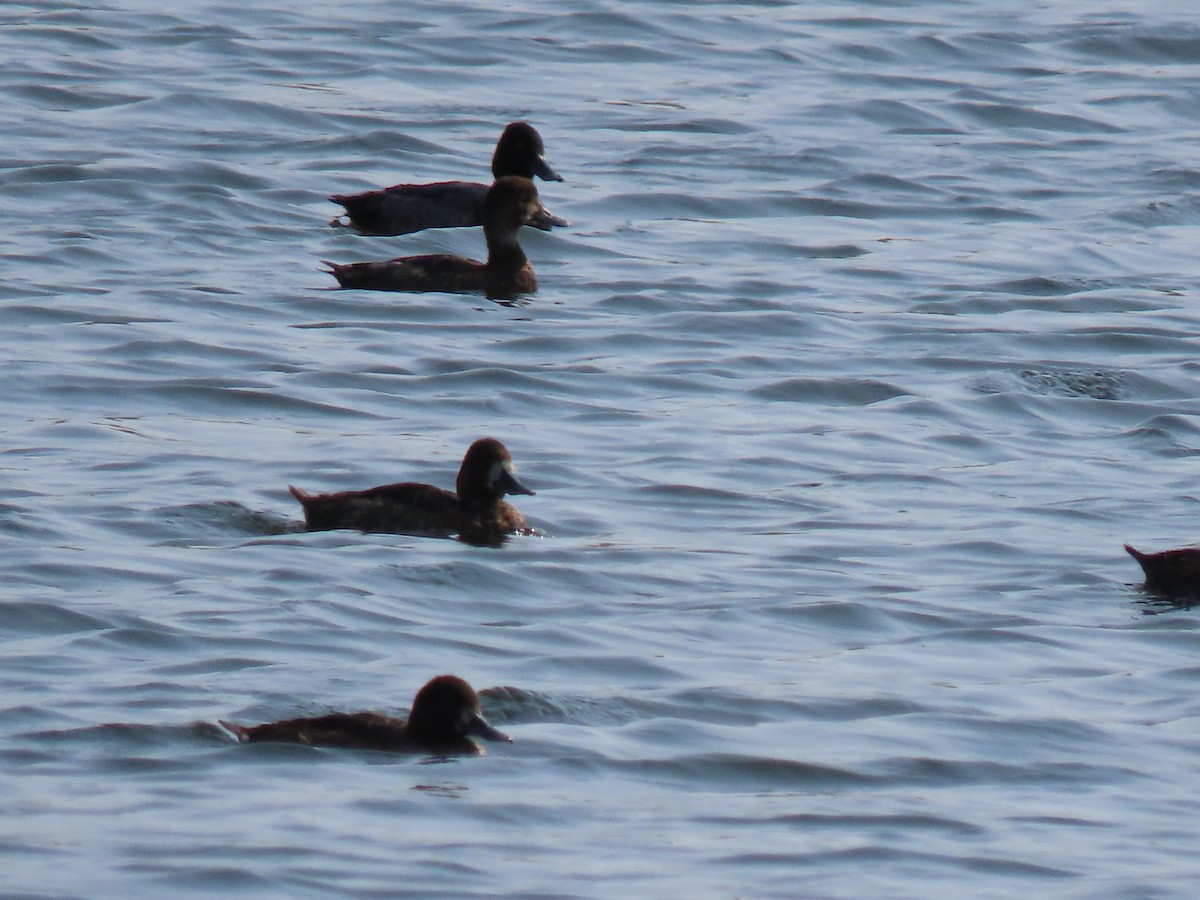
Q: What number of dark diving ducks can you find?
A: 5